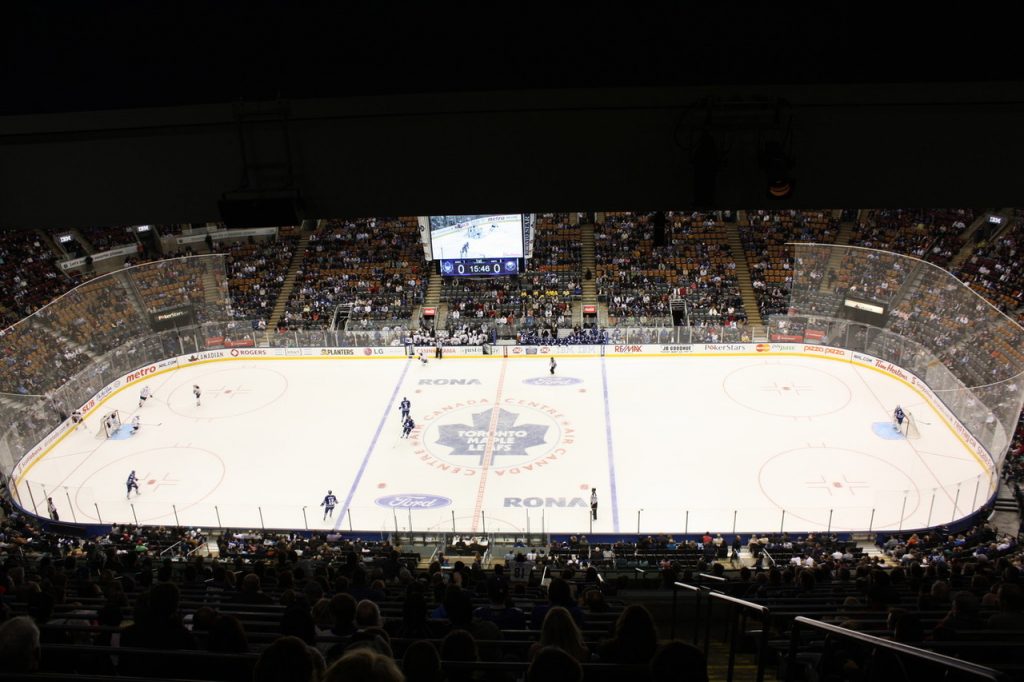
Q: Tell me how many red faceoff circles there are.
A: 4